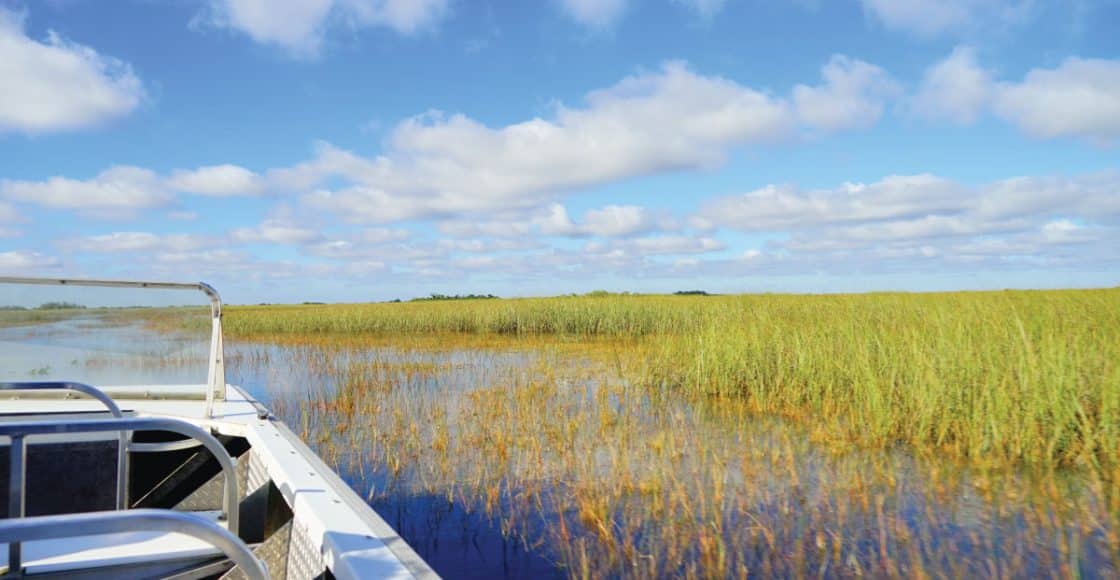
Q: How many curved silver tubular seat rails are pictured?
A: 3